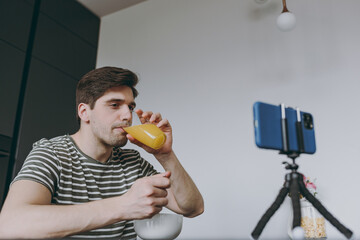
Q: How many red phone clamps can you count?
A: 0